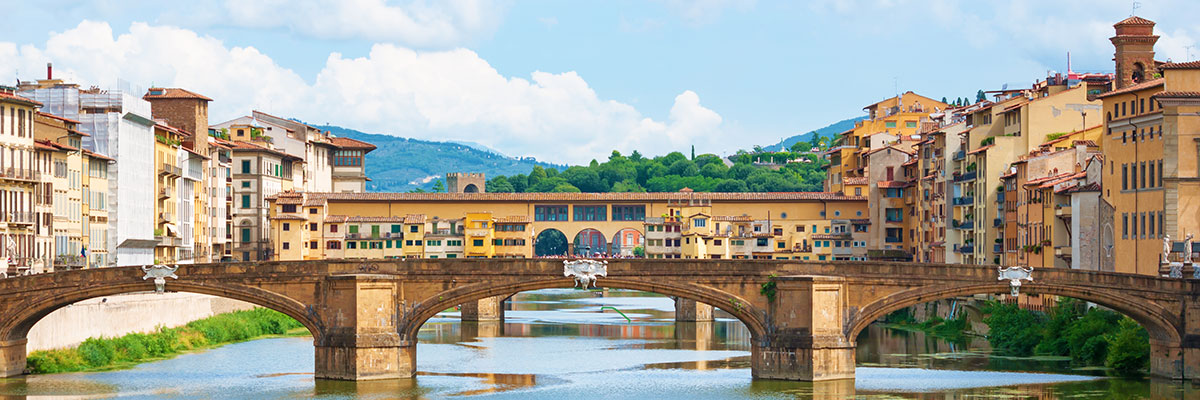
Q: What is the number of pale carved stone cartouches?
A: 3